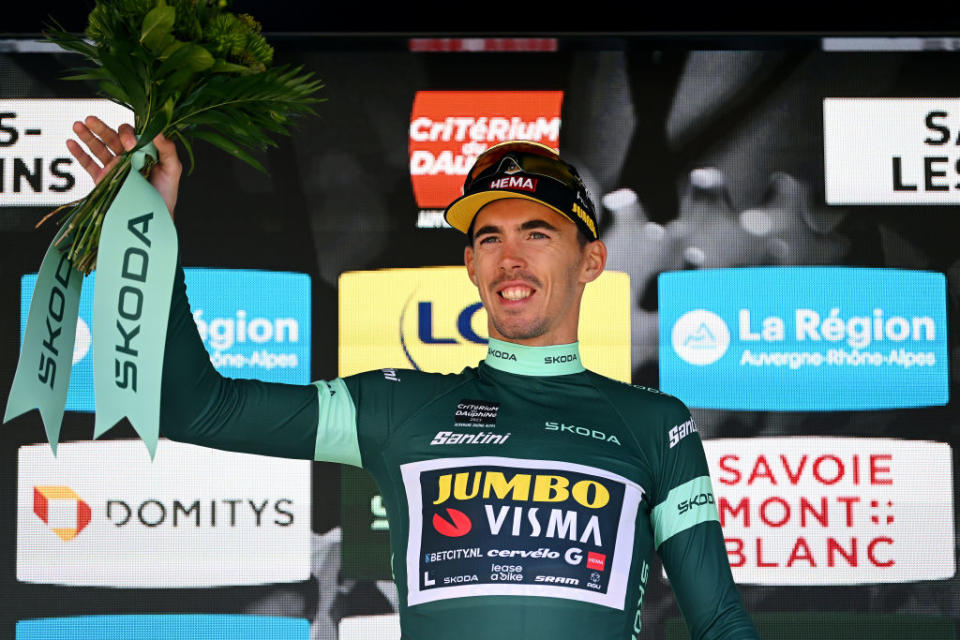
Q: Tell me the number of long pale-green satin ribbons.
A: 2